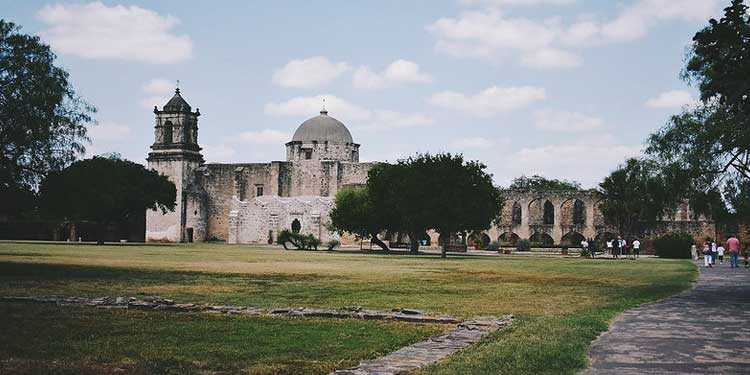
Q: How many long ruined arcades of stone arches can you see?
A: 1